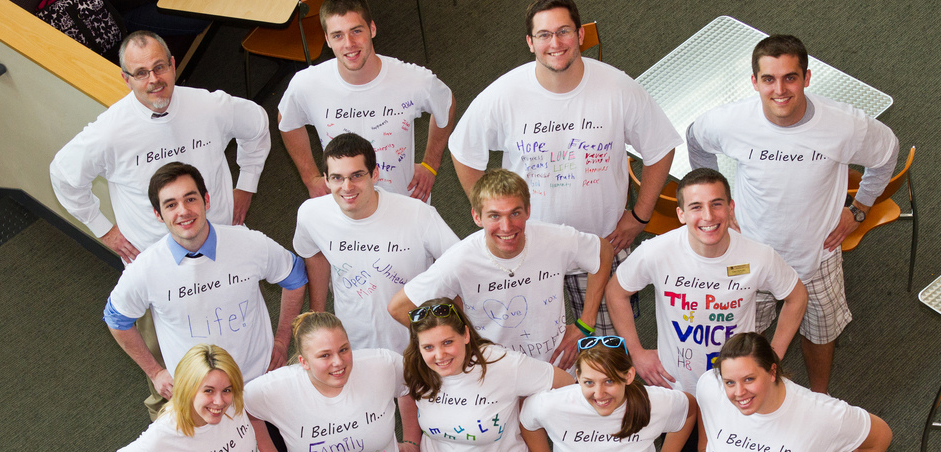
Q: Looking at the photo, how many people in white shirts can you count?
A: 13